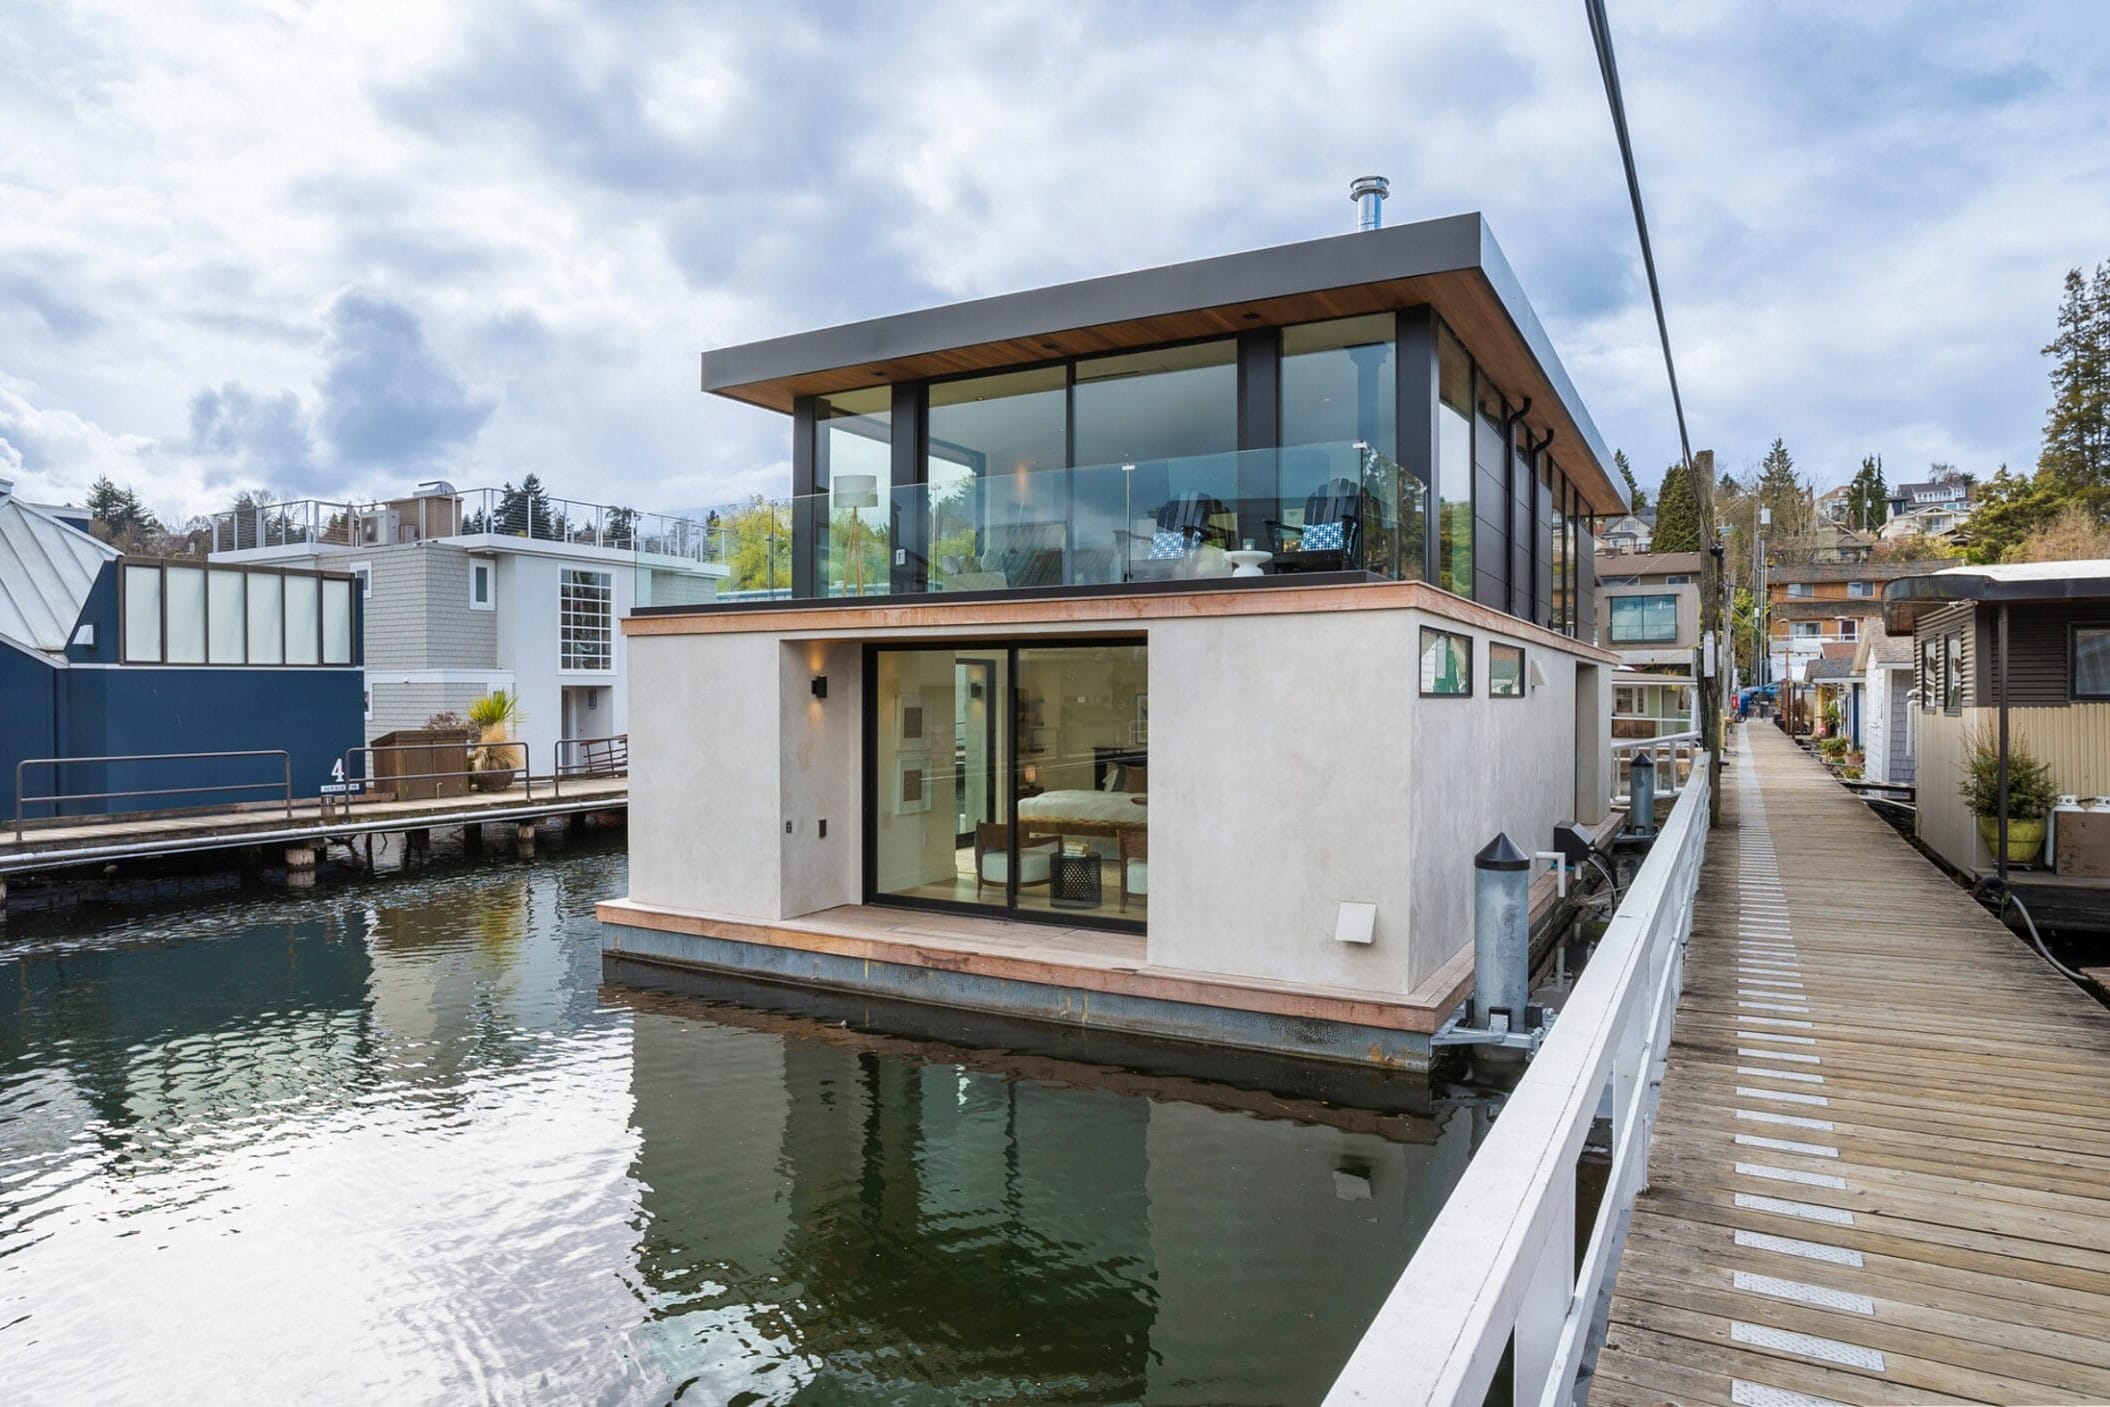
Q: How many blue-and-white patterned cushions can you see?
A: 2